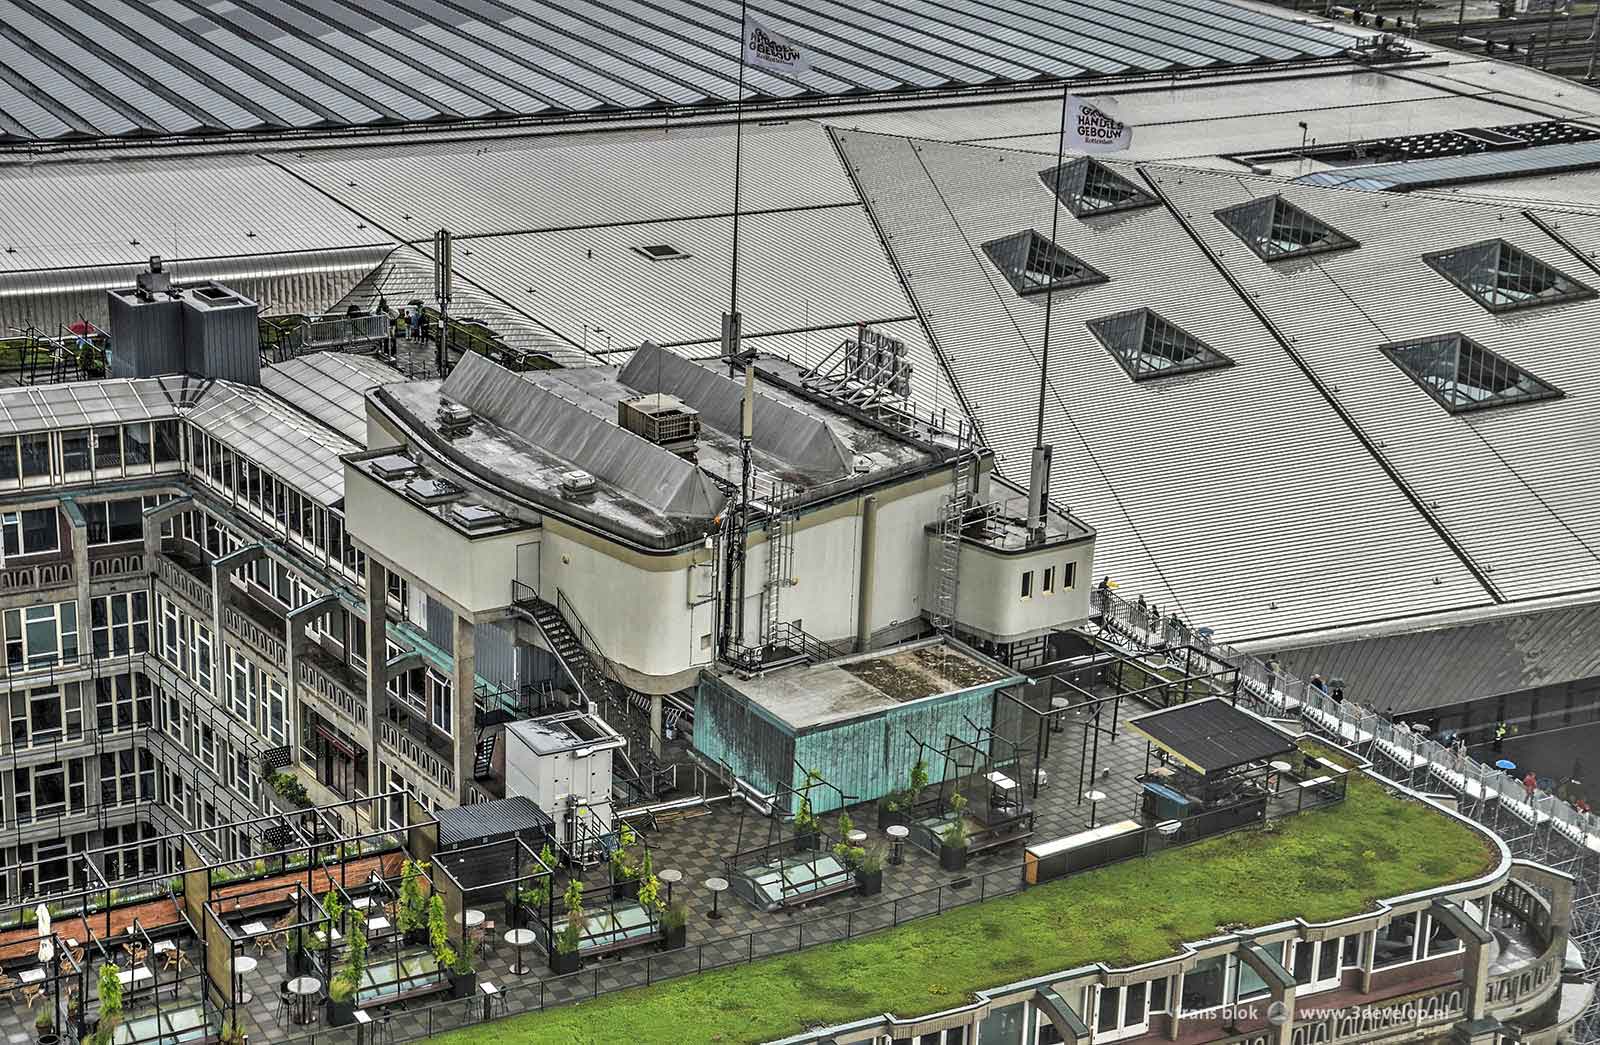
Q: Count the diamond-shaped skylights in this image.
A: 6